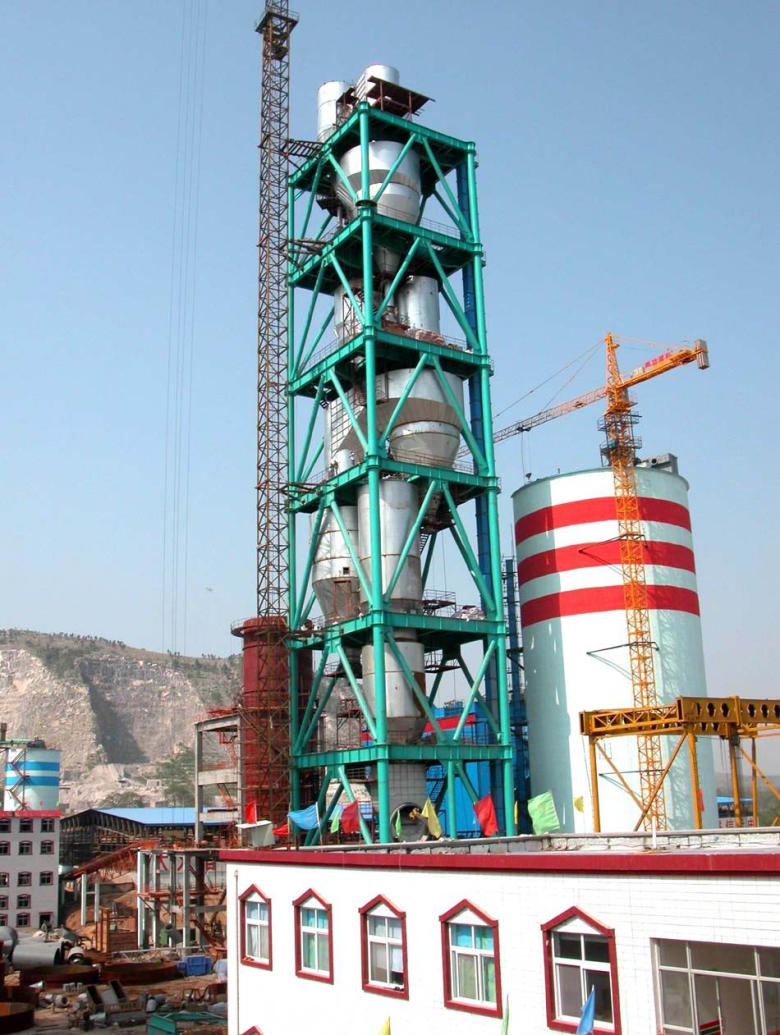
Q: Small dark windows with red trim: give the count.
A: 13